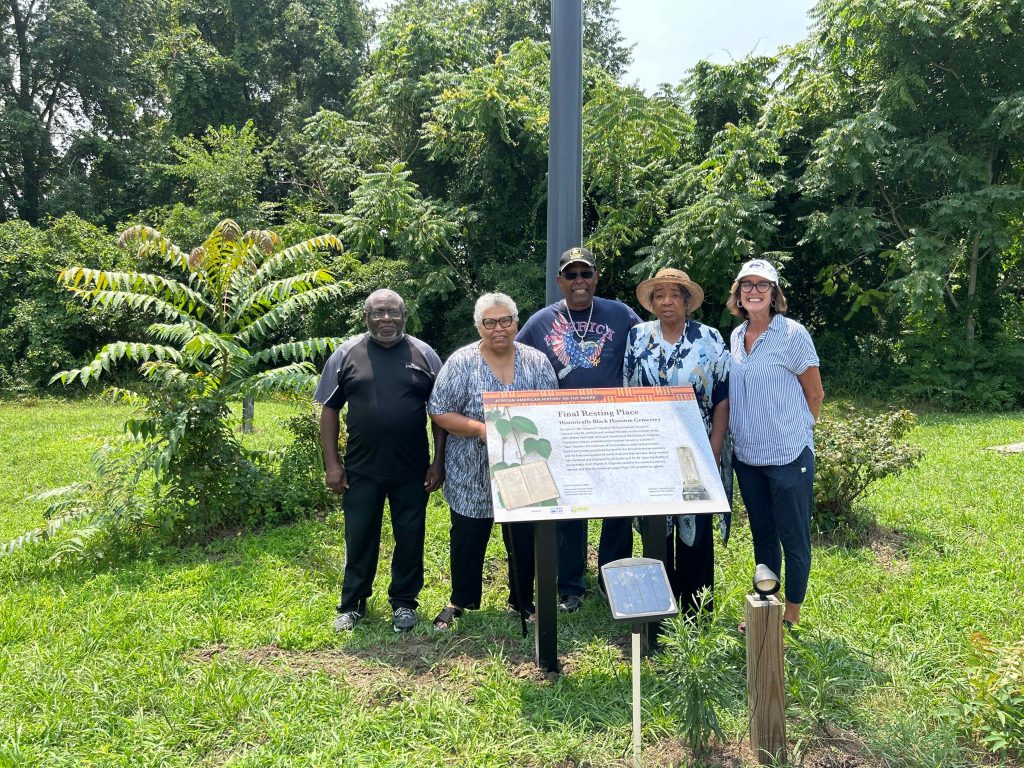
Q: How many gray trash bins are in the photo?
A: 0